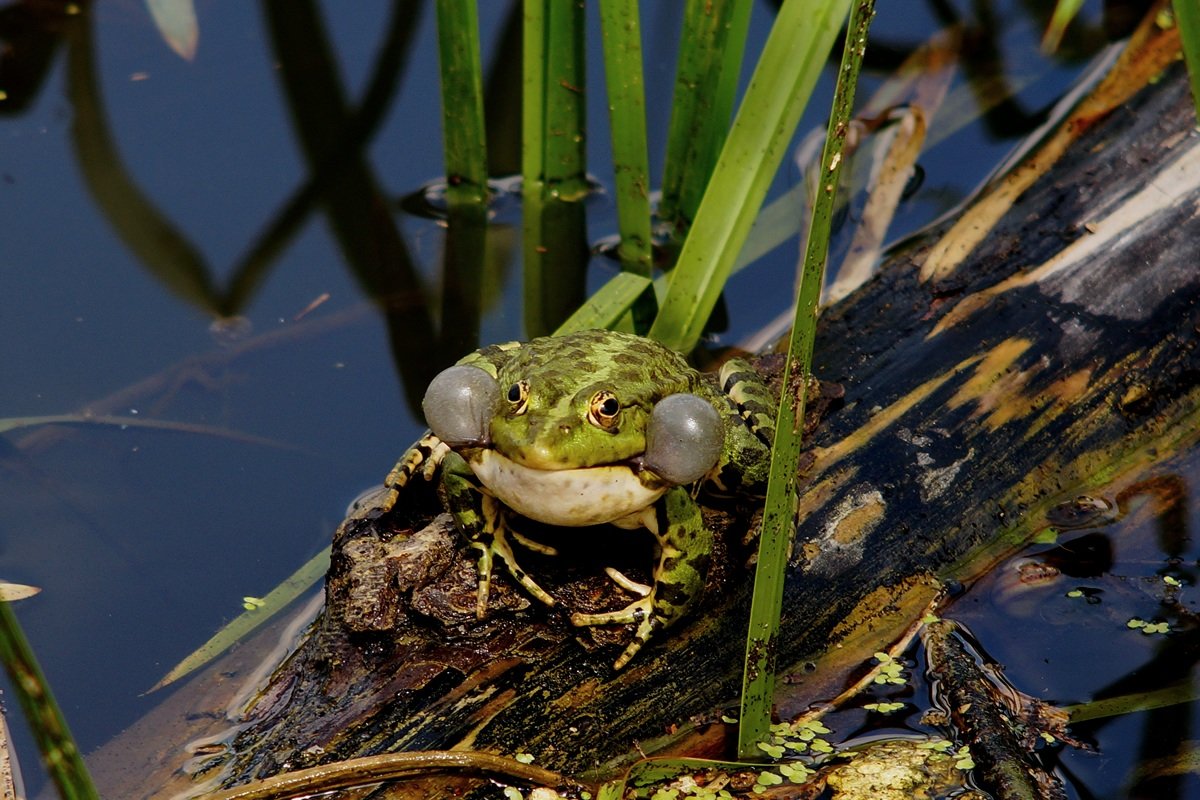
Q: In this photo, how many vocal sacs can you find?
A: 2